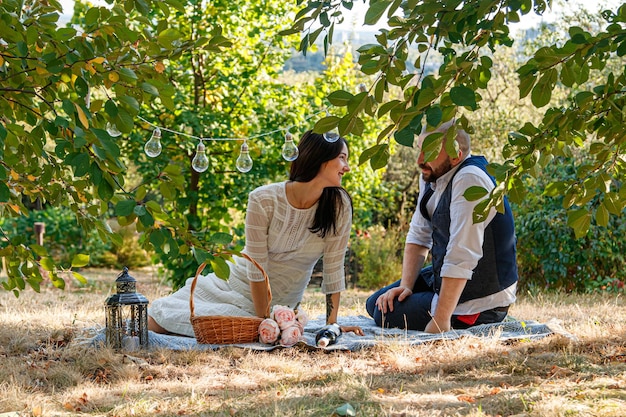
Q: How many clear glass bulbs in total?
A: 6